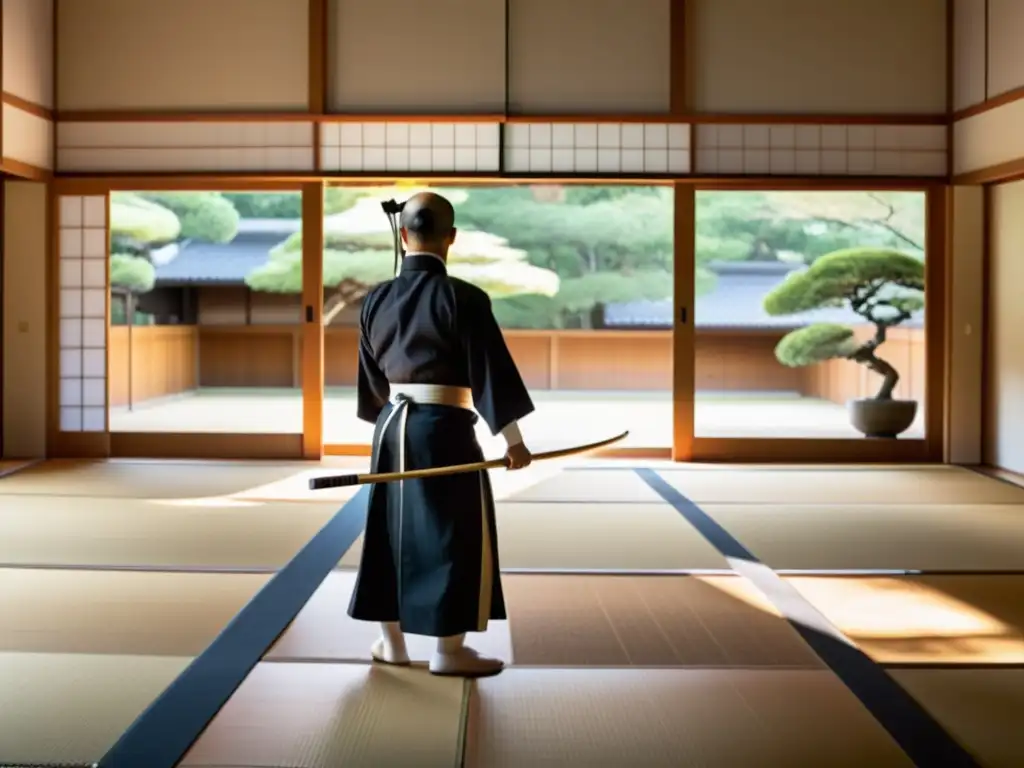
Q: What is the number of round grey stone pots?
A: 1